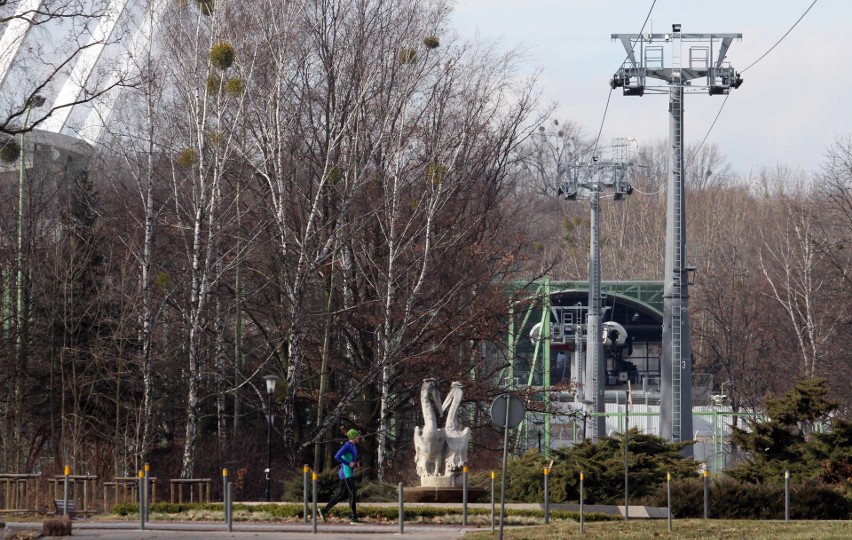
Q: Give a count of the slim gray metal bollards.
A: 15